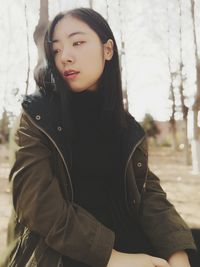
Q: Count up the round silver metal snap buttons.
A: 3